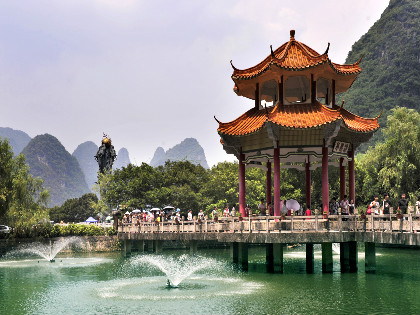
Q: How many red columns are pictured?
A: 7